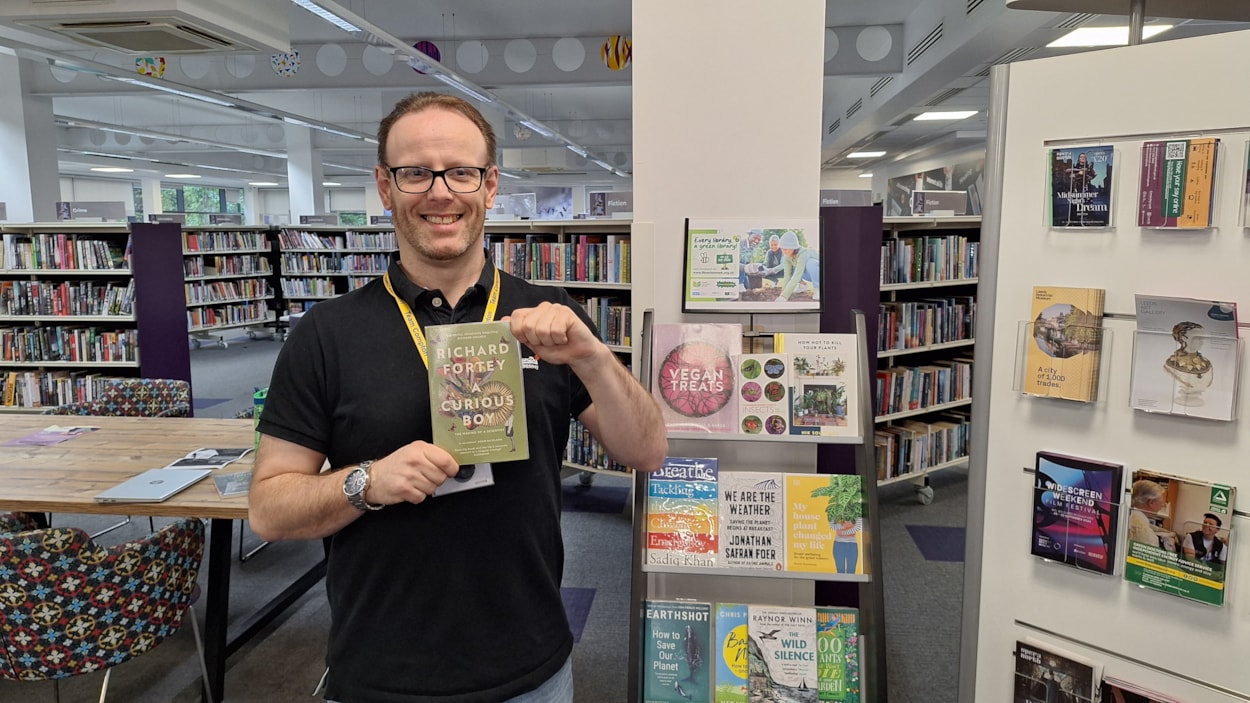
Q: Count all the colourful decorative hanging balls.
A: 4